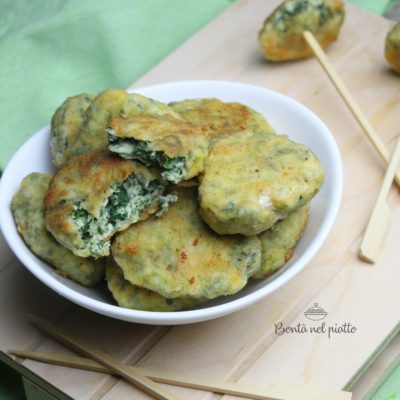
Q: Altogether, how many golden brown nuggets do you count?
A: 12